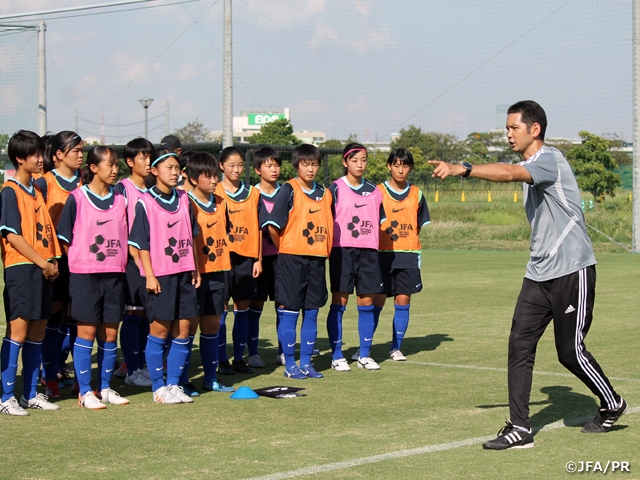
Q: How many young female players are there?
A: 13